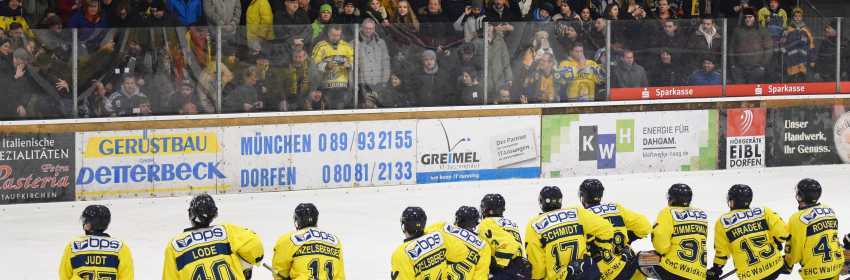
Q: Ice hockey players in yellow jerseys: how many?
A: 11